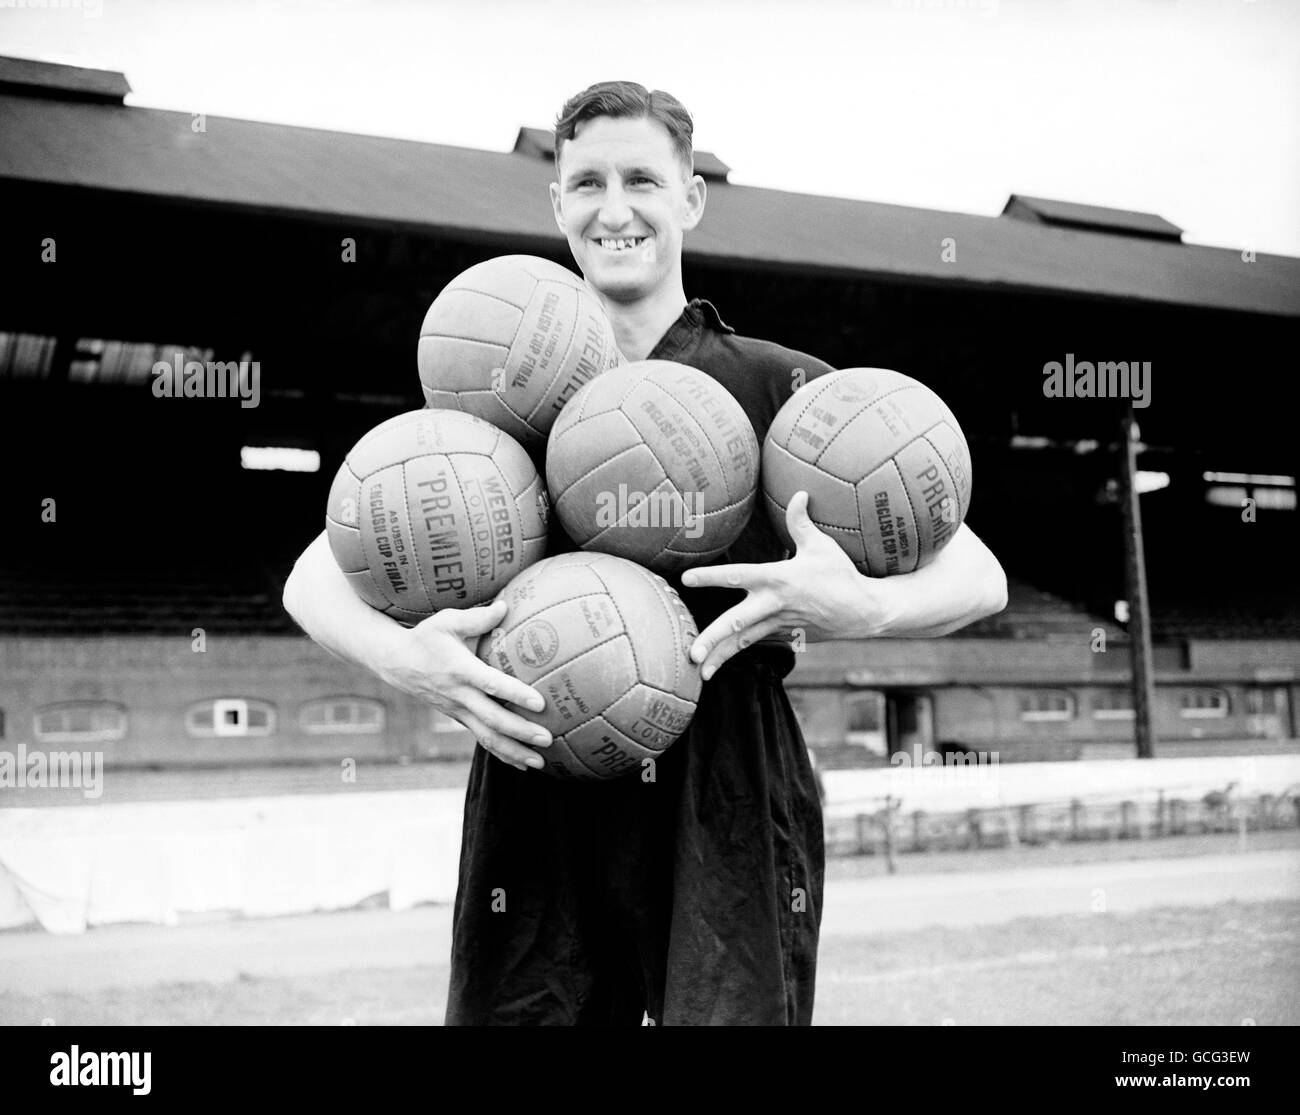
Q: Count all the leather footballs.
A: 5